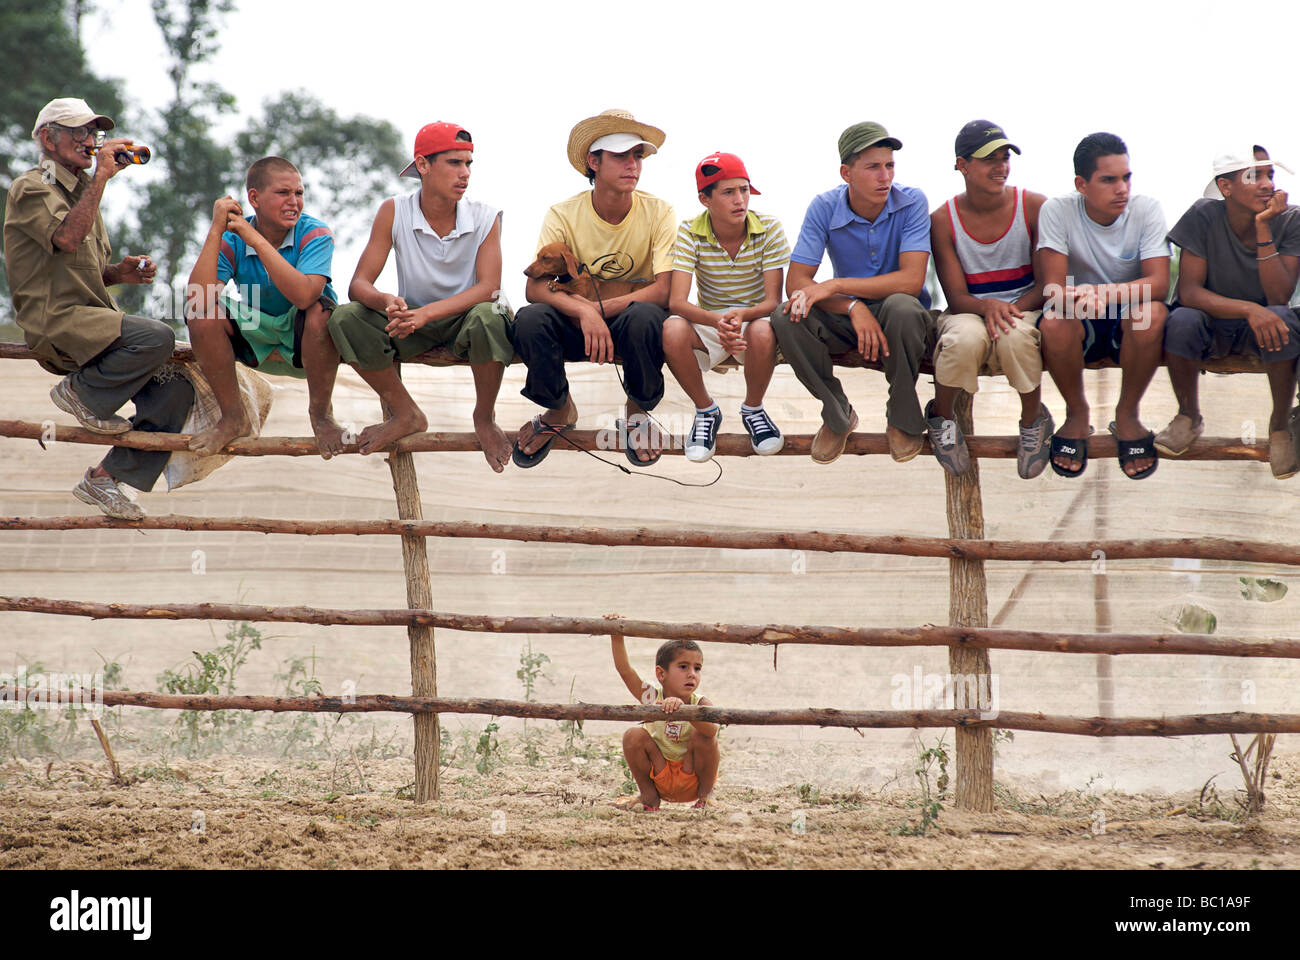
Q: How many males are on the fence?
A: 9